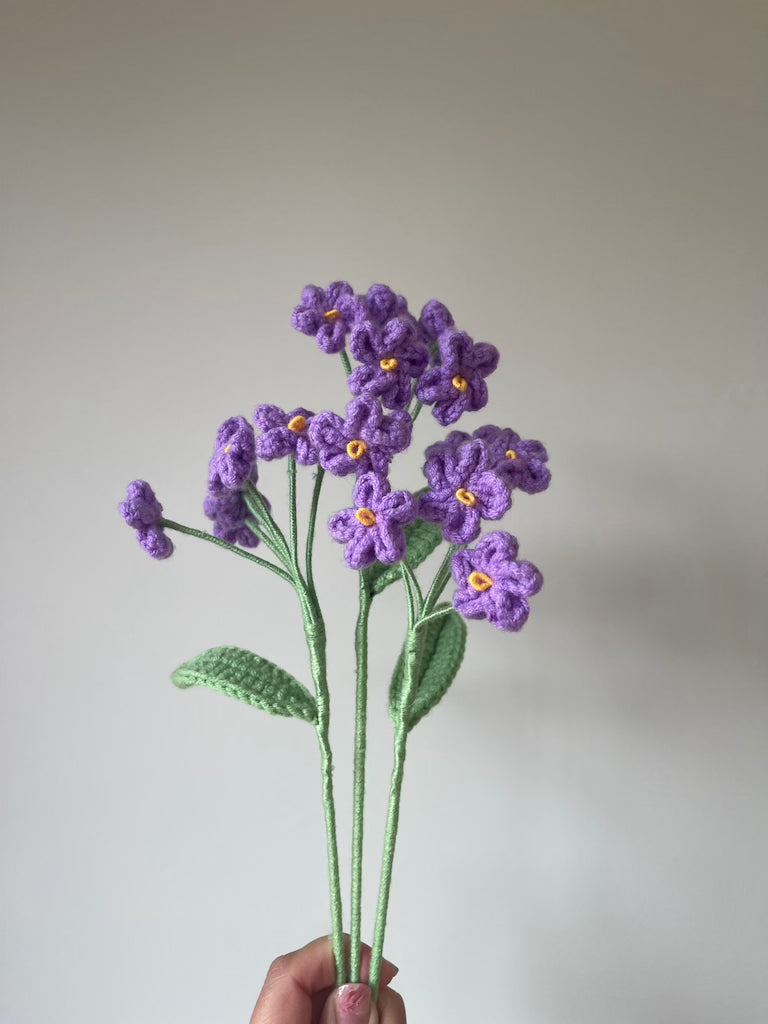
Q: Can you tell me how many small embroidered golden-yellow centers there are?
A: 10